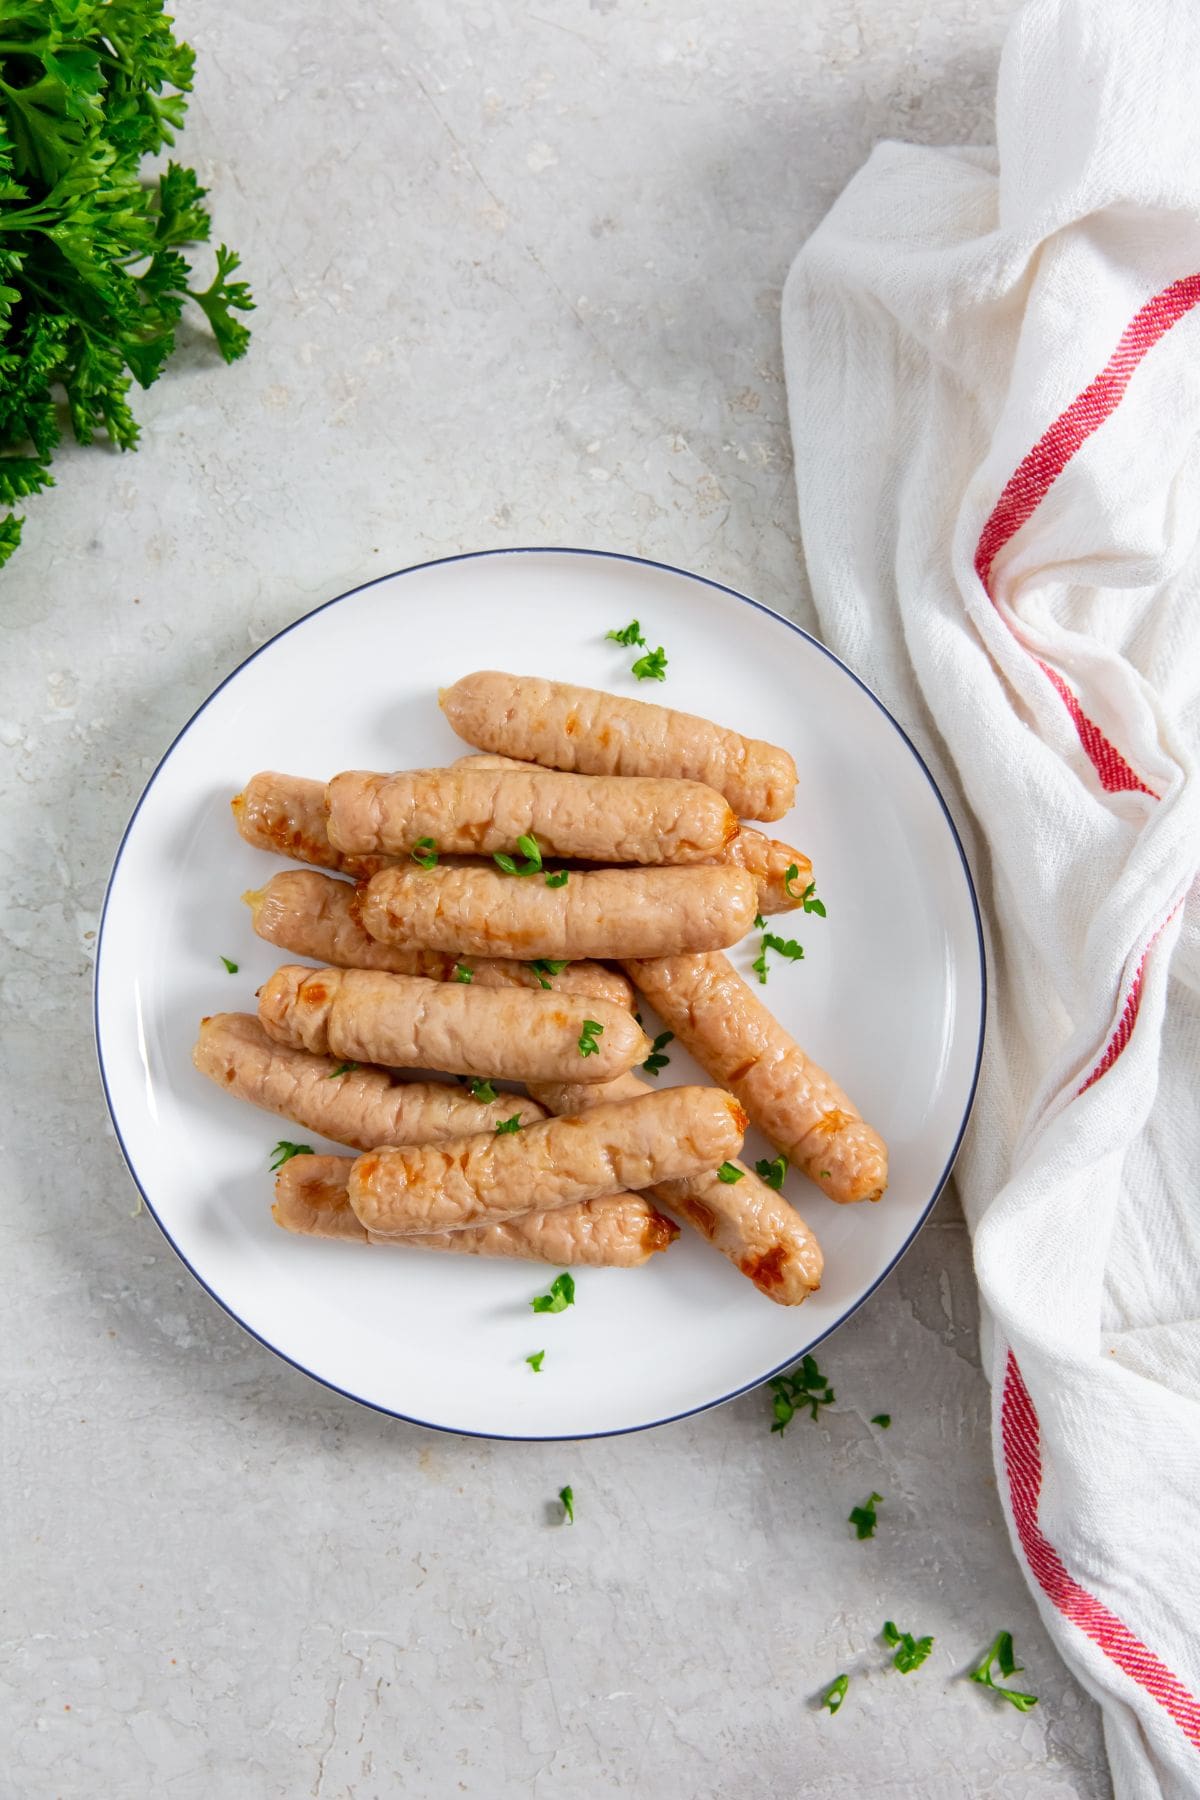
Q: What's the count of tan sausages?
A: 12